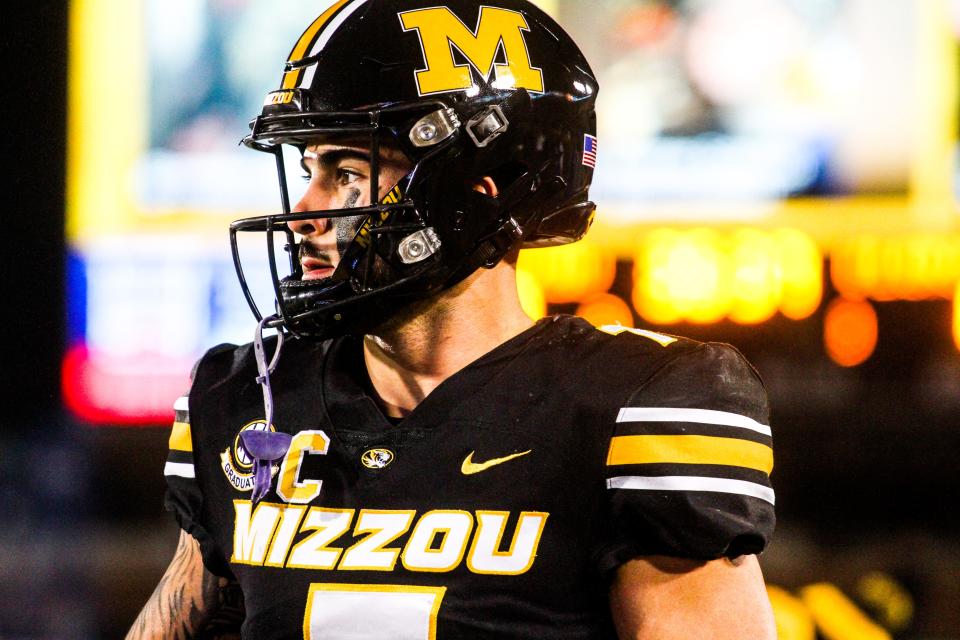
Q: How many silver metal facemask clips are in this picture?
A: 2